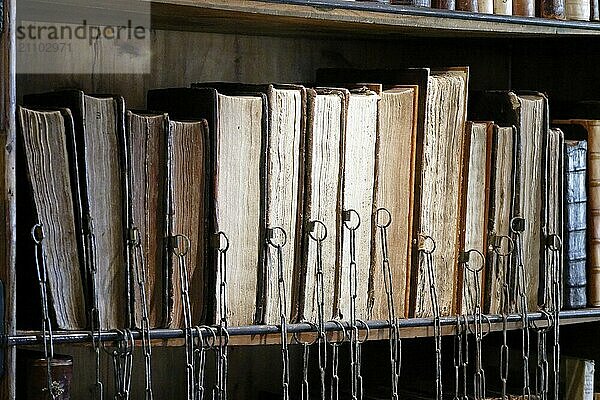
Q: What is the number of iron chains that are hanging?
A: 14